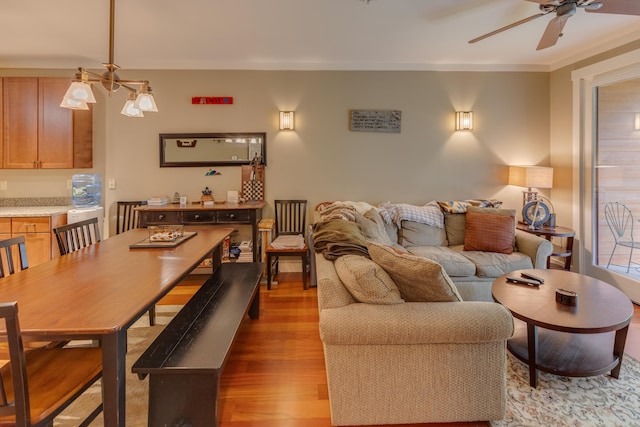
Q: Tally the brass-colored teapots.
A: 0